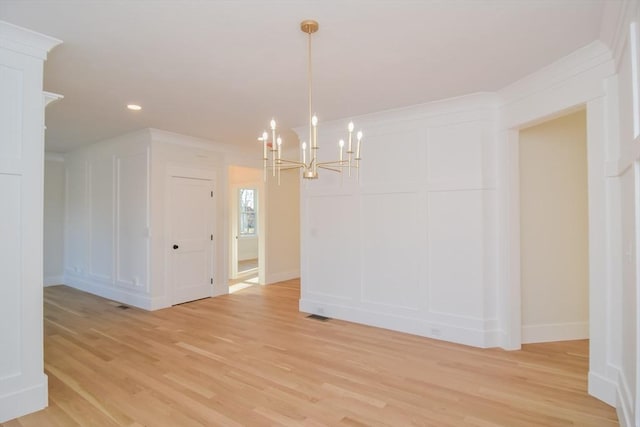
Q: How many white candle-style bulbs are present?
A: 8